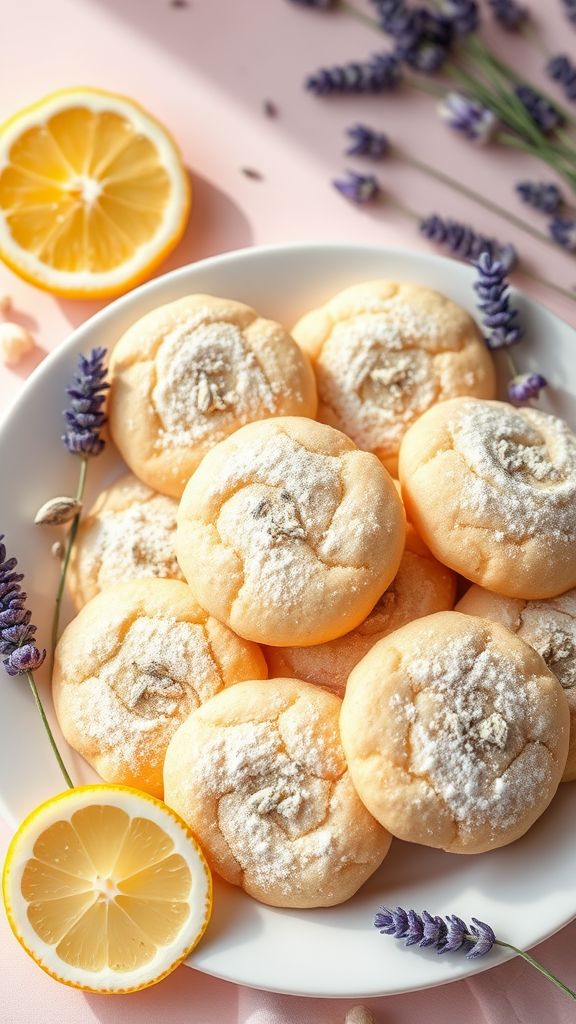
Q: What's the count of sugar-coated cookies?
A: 10